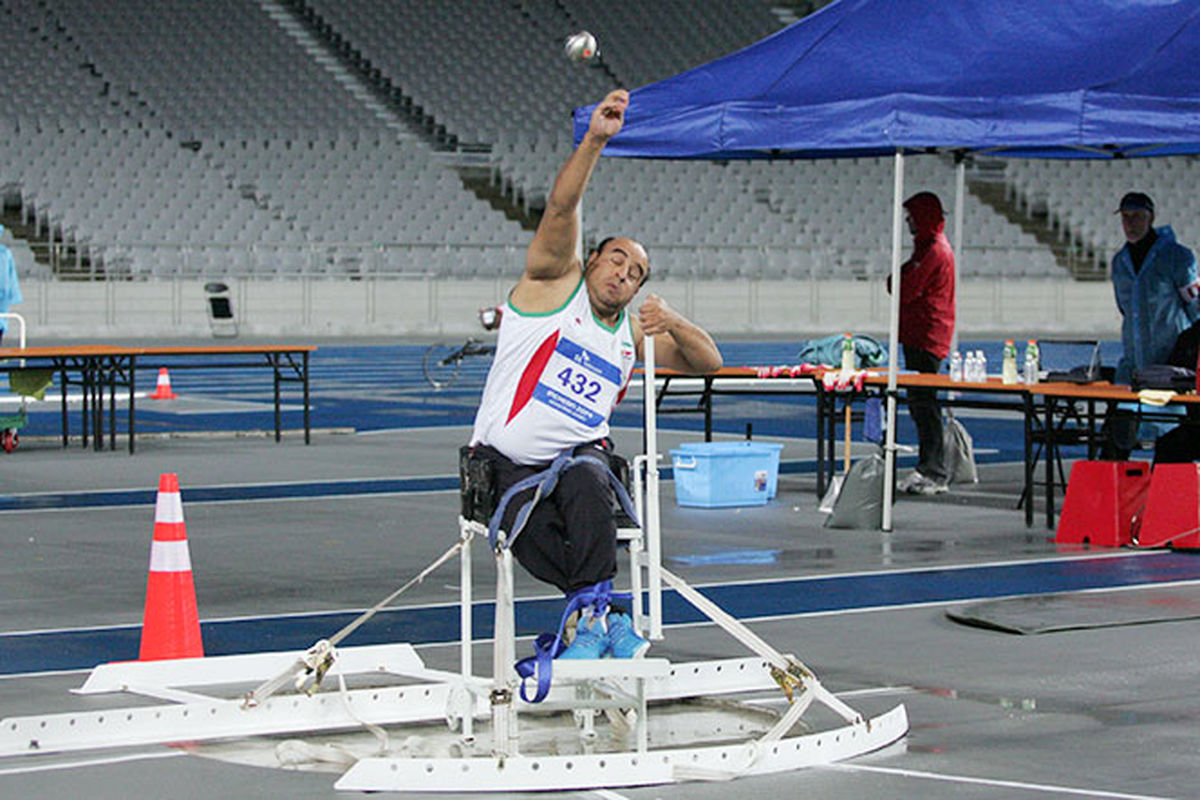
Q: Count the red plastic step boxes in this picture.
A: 2